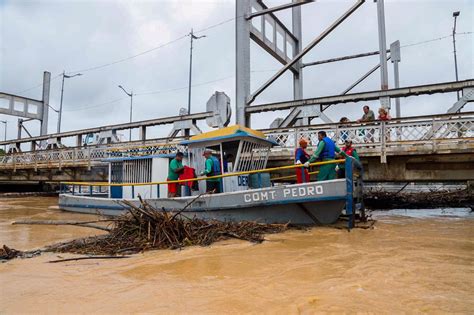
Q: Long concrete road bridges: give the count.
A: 1